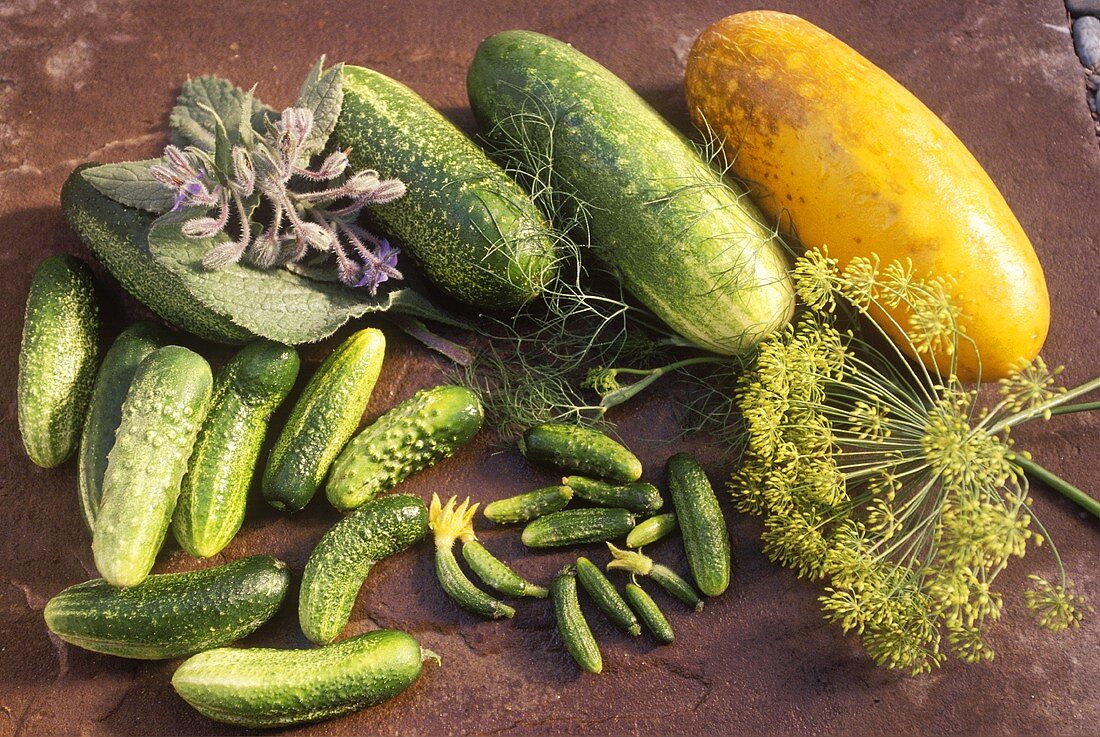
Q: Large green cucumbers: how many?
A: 3